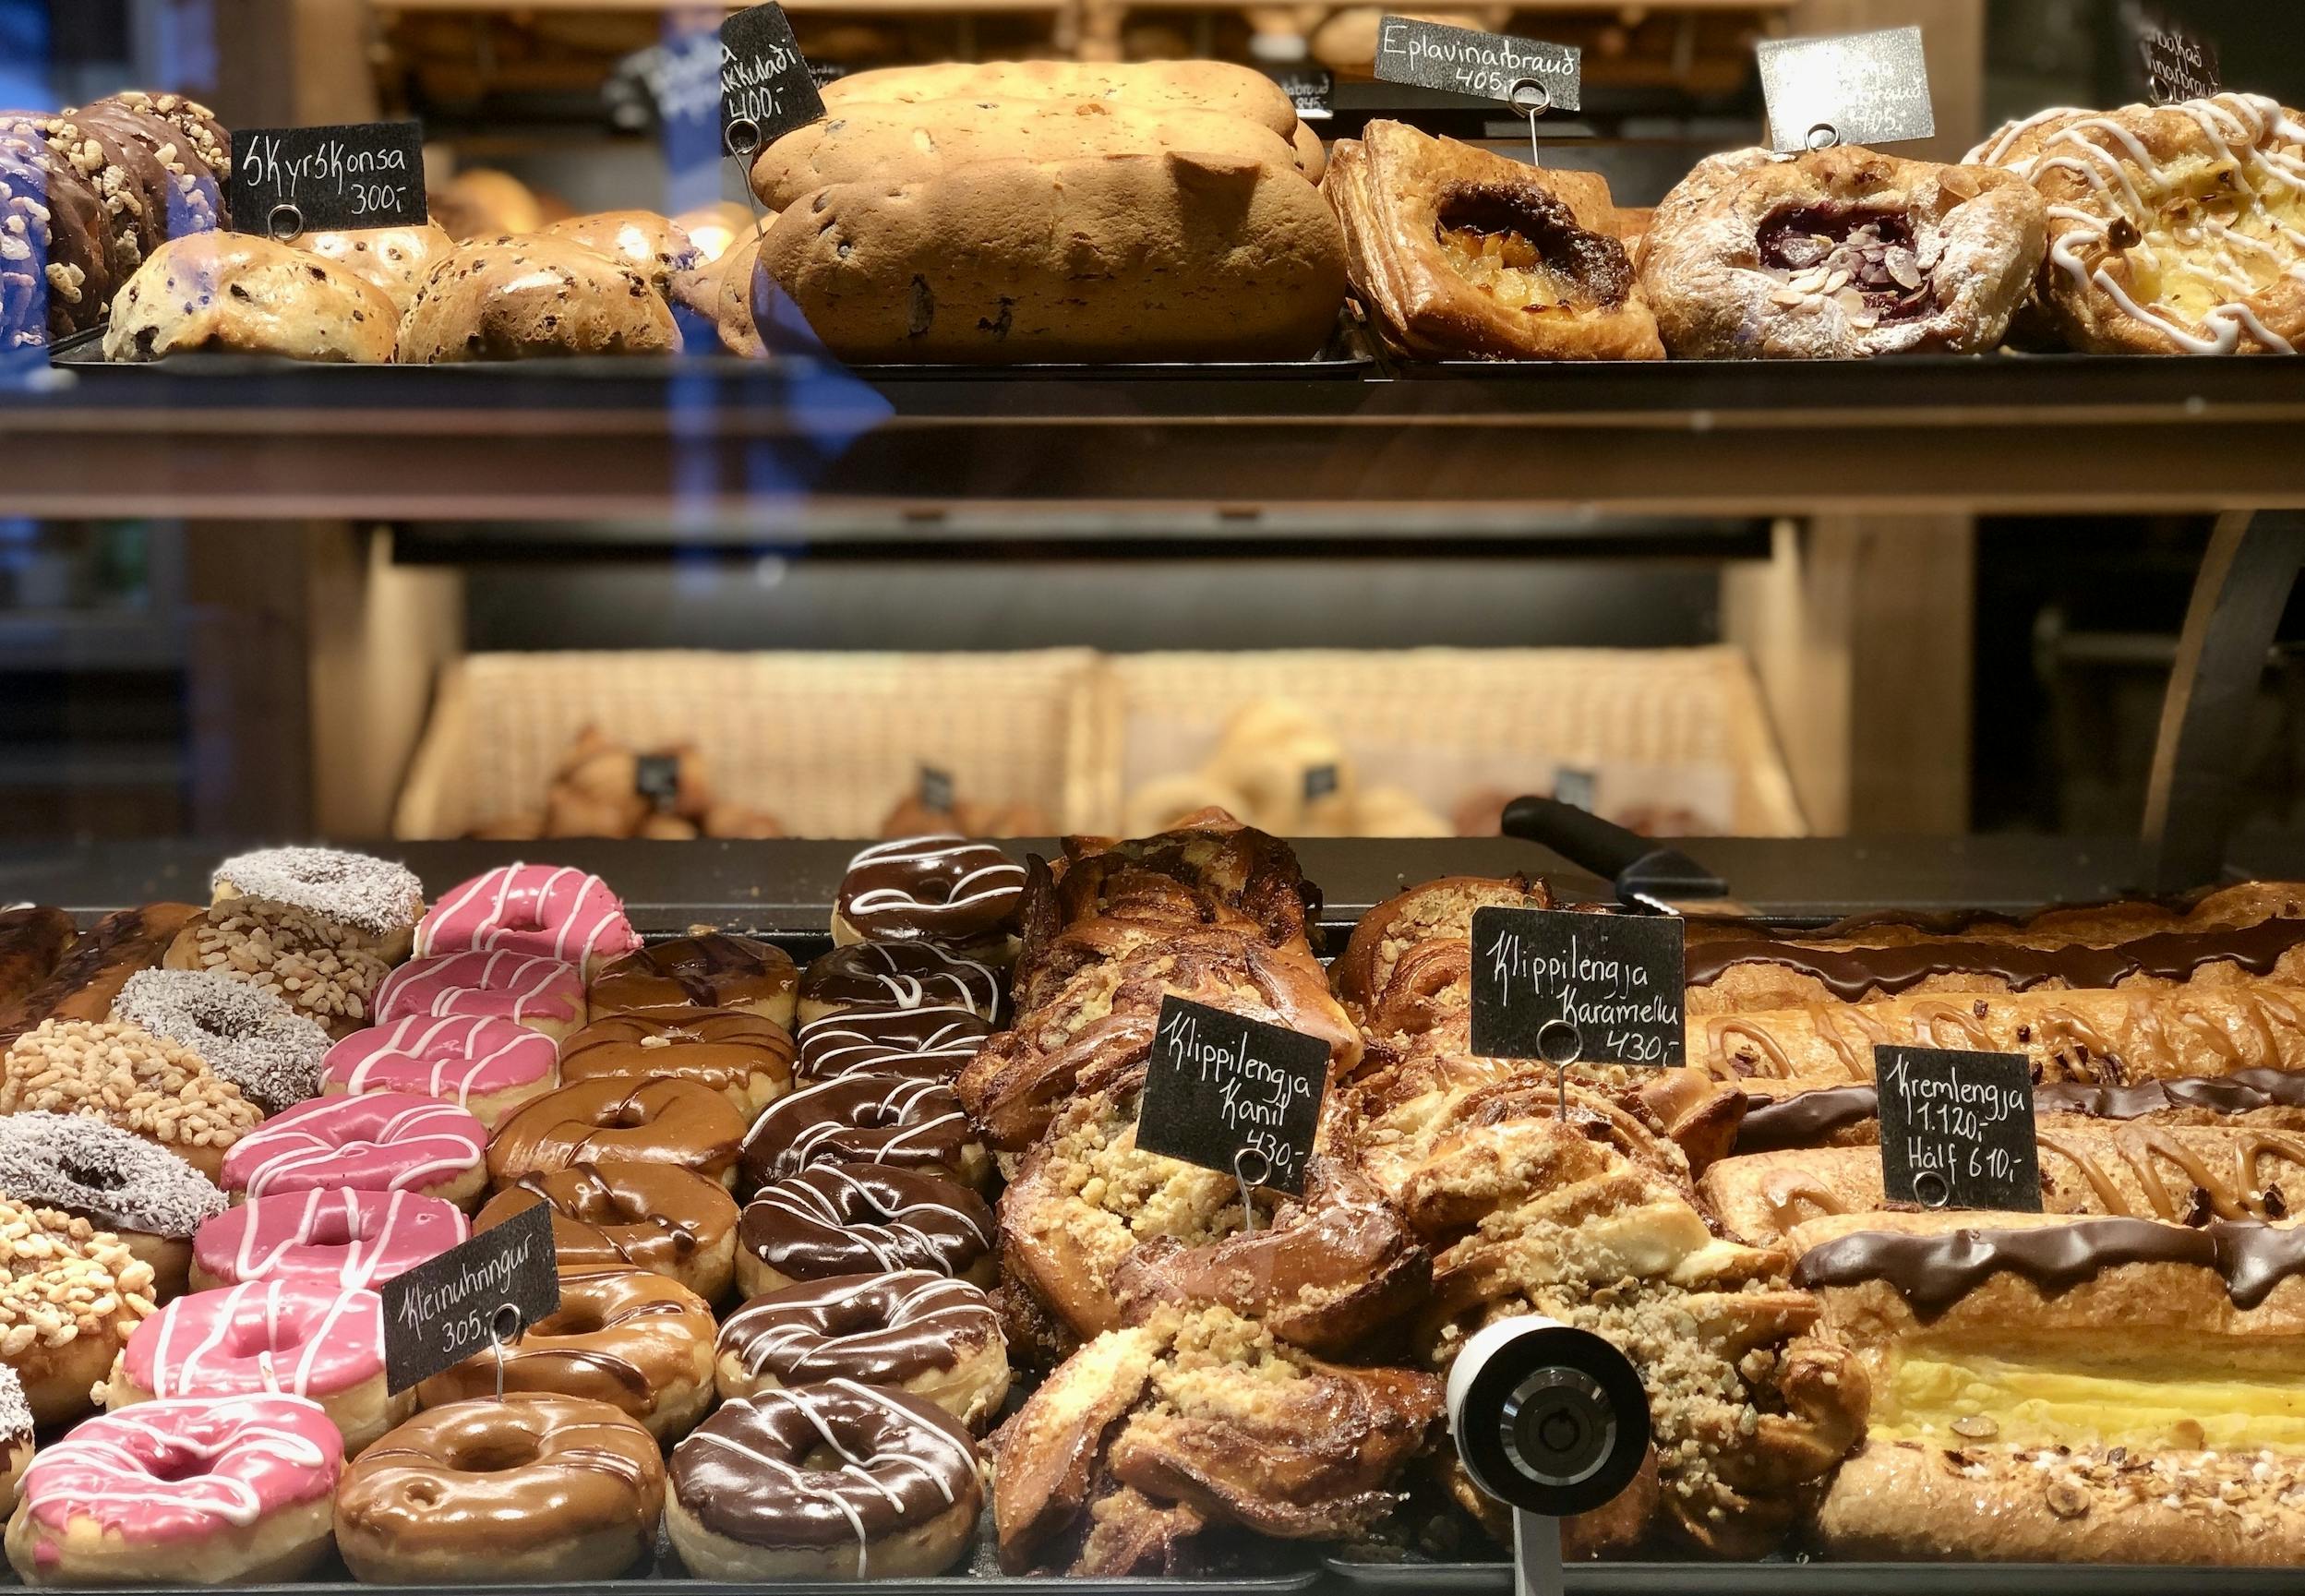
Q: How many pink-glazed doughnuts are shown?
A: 7